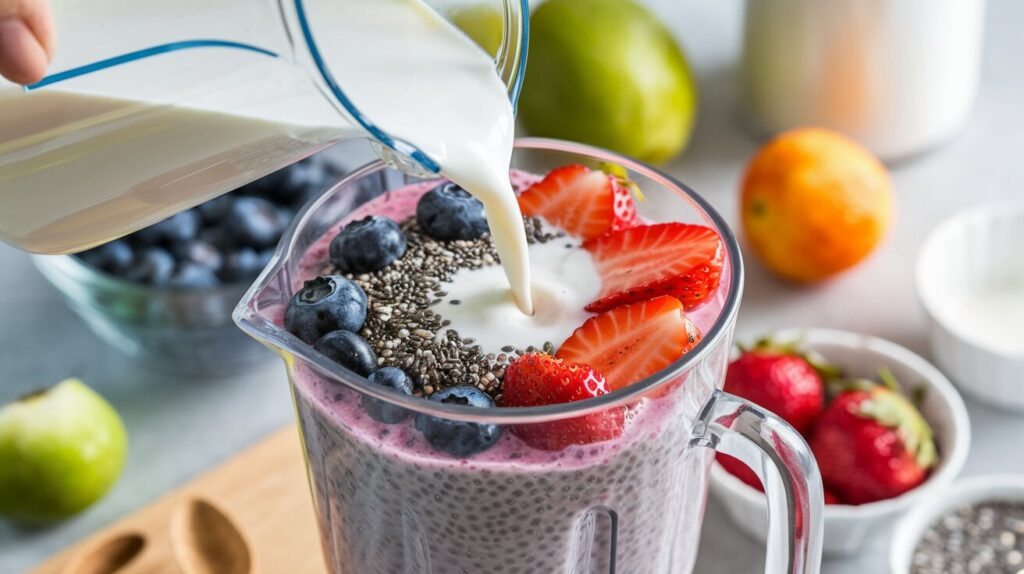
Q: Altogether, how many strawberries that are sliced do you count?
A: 3